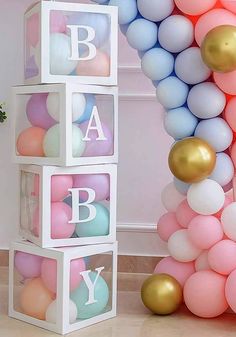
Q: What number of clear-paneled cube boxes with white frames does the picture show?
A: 4